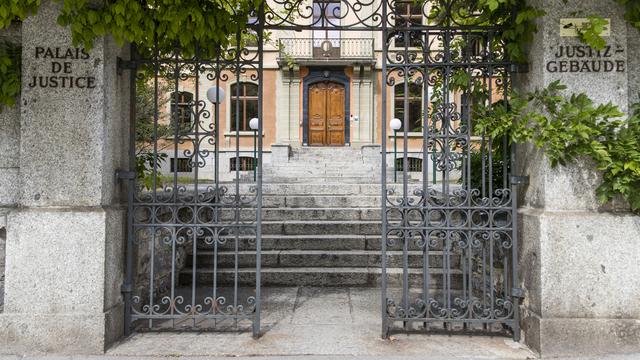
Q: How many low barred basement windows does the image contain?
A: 3